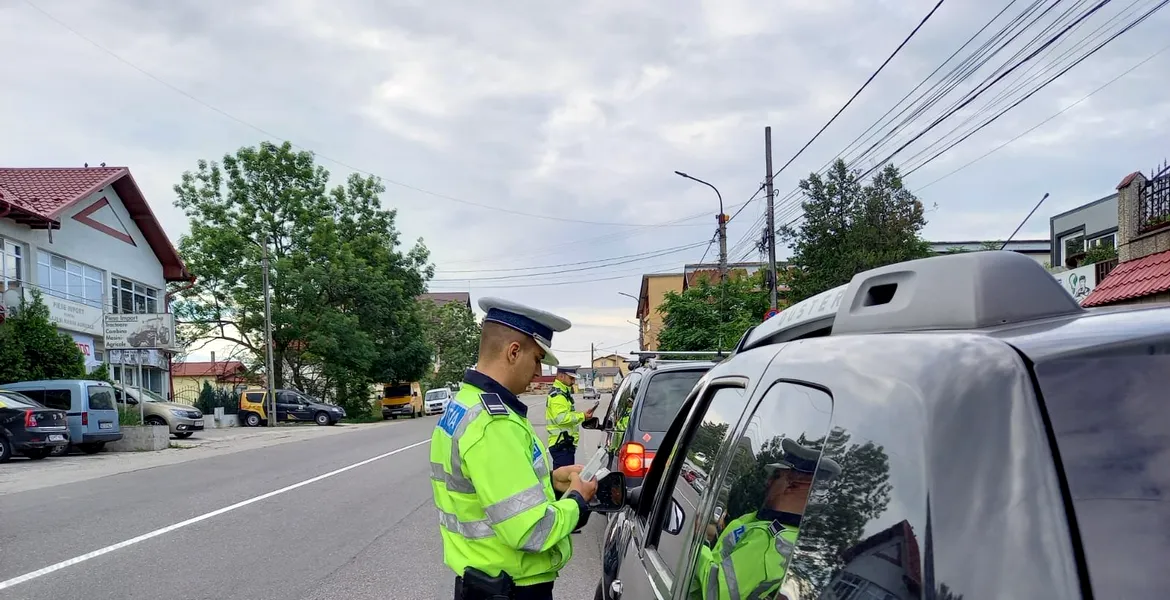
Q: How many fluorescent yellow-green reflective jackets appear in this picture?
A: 2